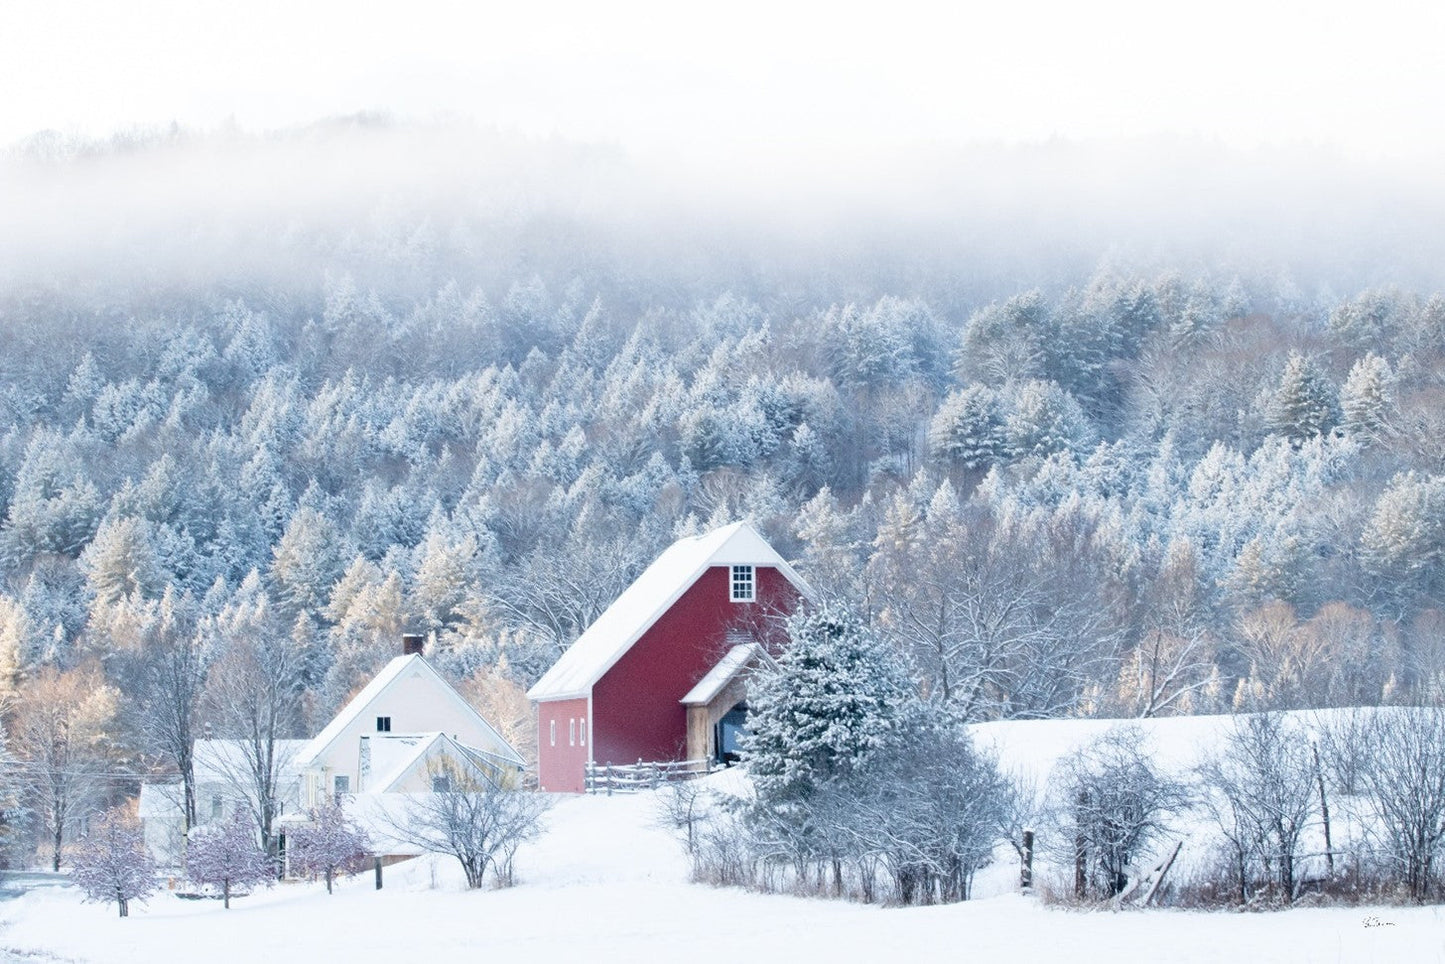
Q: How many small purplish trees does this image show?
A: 3